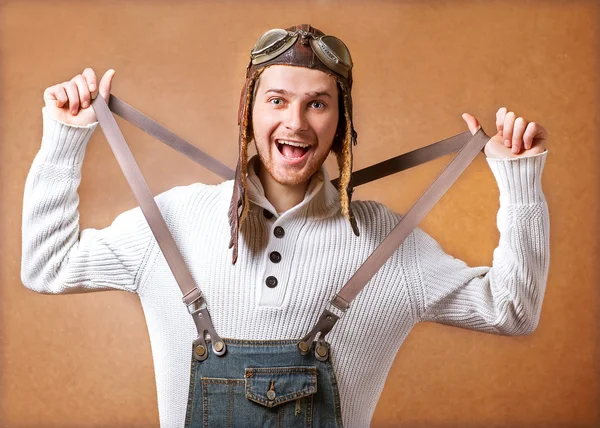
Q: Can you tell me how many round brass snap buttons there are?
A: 4